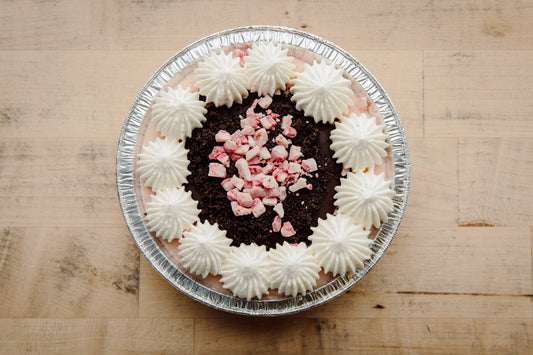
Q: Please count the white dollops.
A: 12